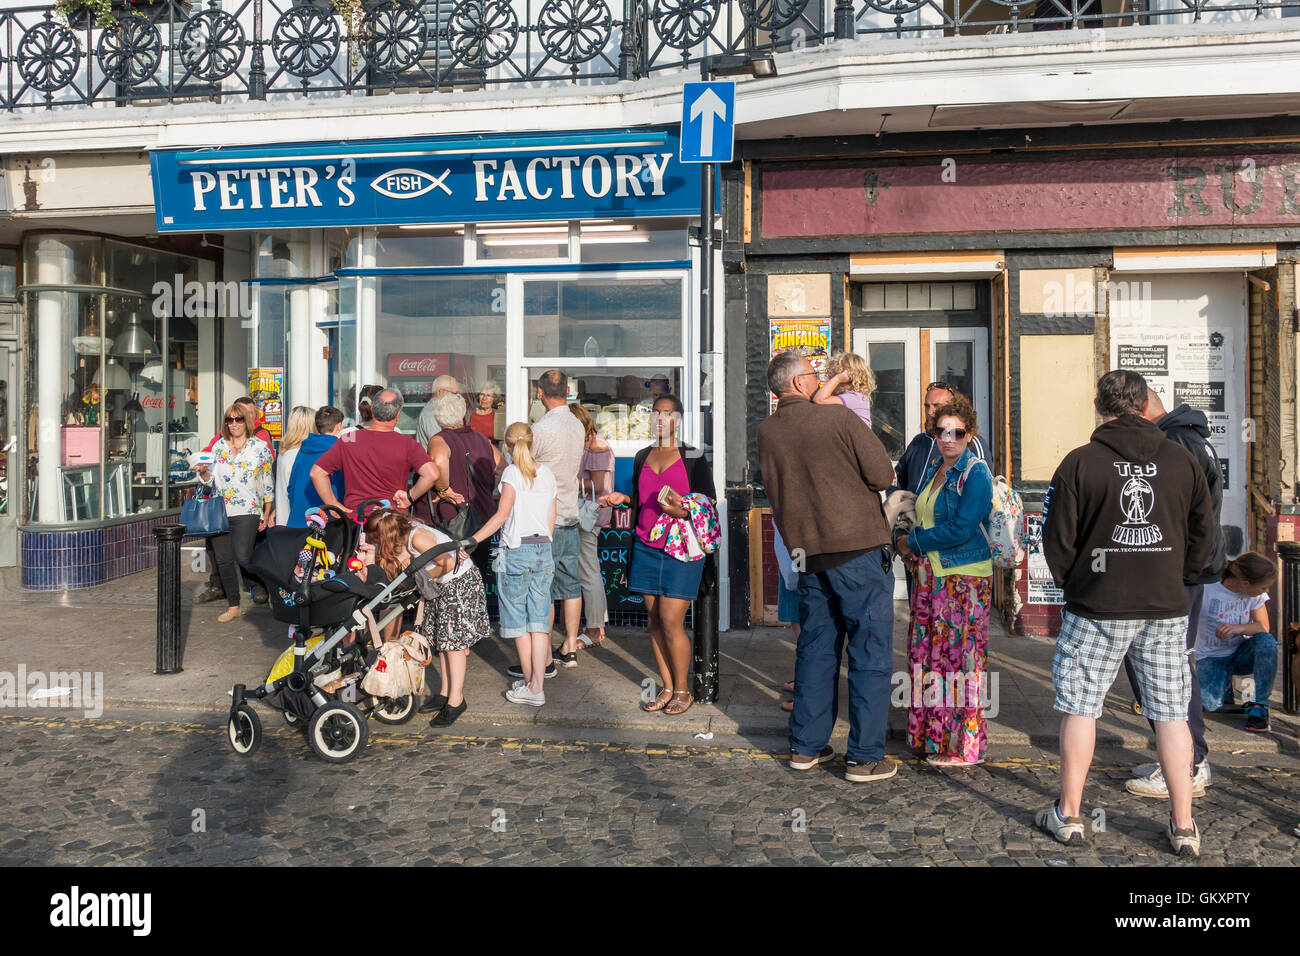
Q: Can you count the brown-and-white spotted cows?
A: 0